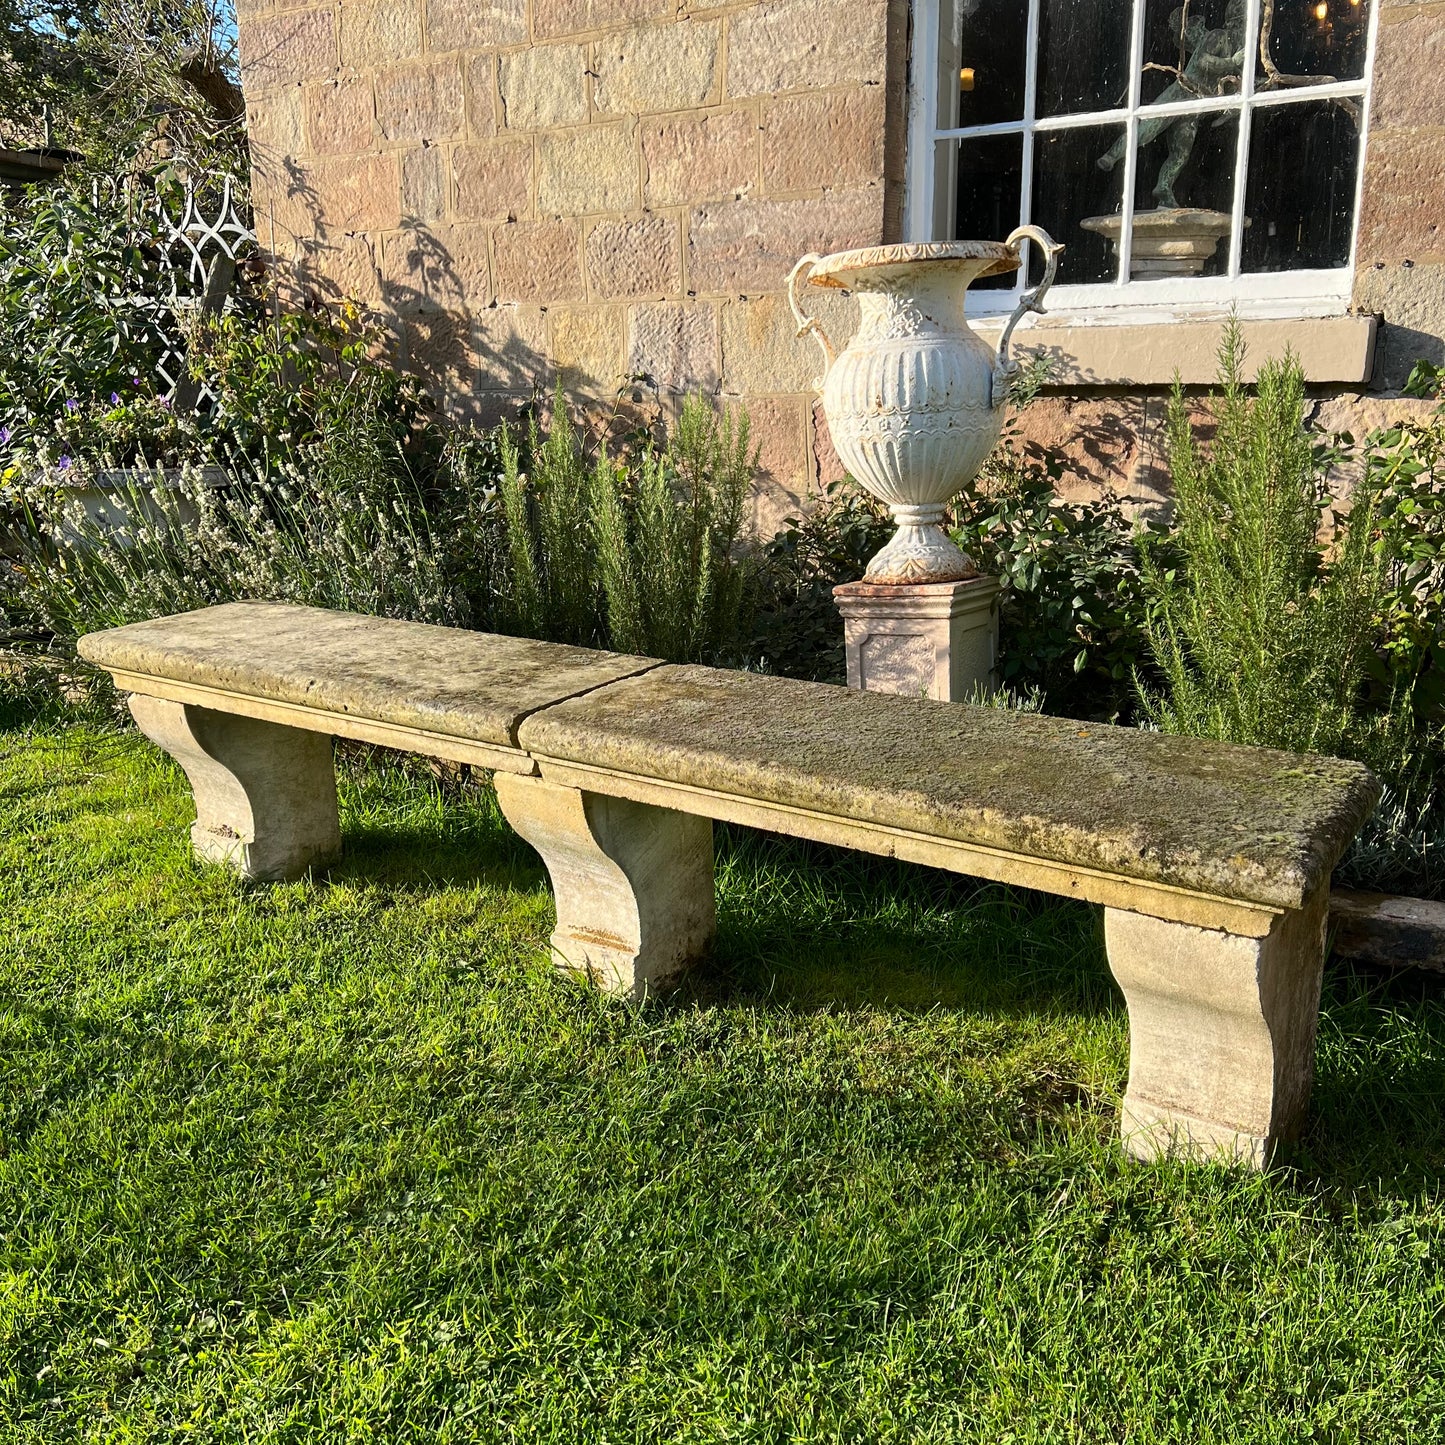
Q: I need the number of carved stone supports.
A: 3